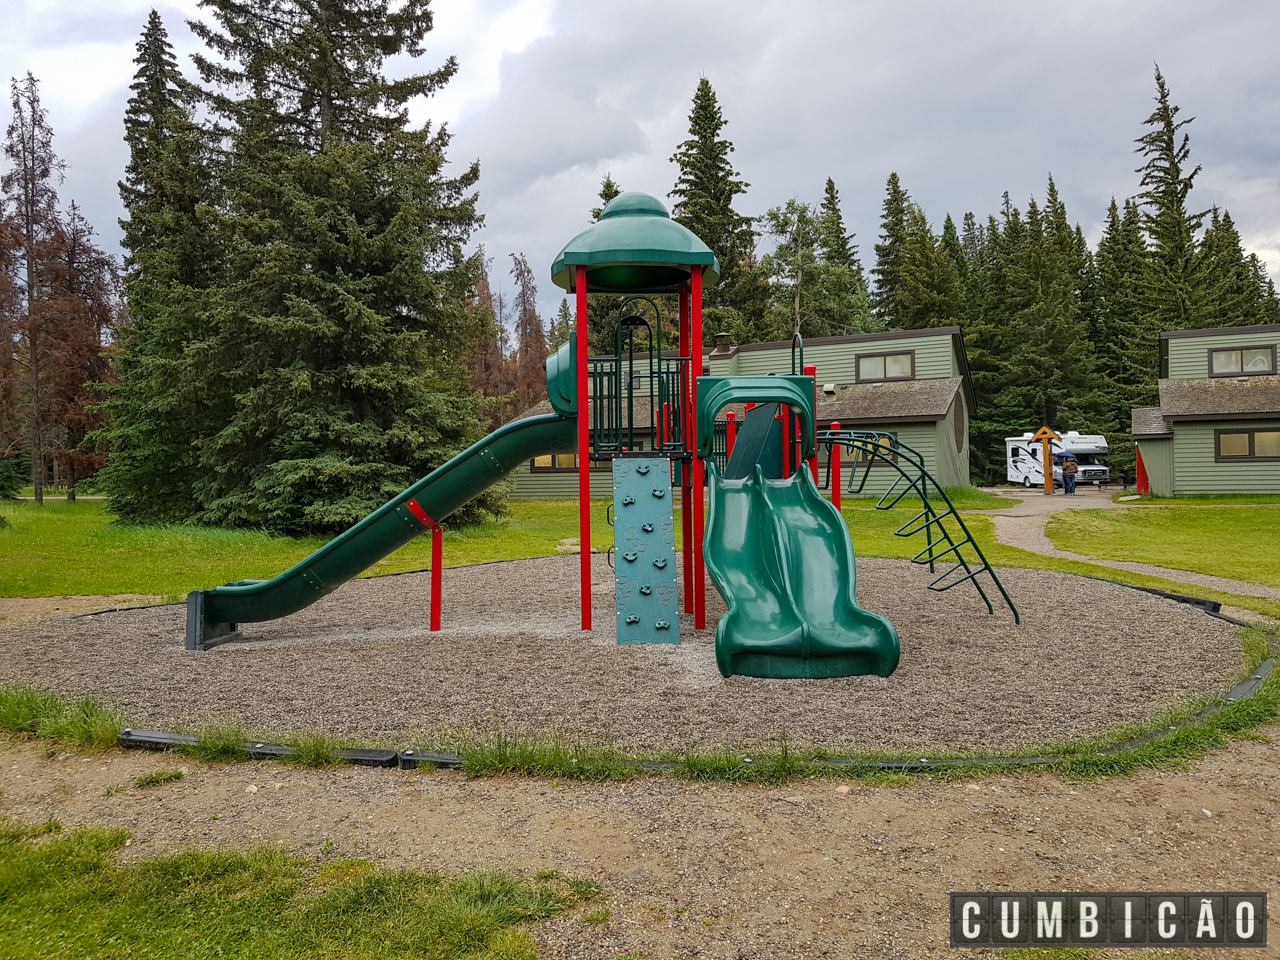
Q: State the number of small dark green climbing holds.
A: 9